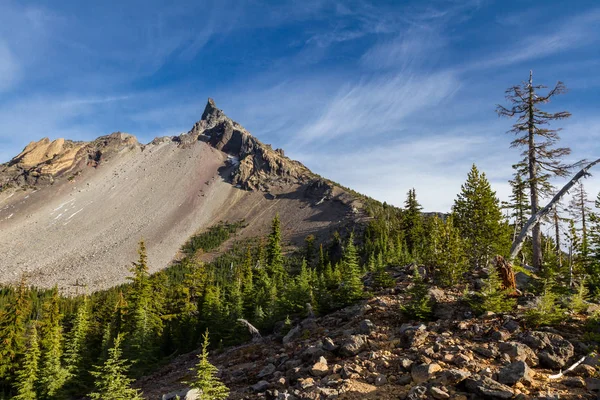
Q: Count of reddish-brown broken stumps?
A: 1